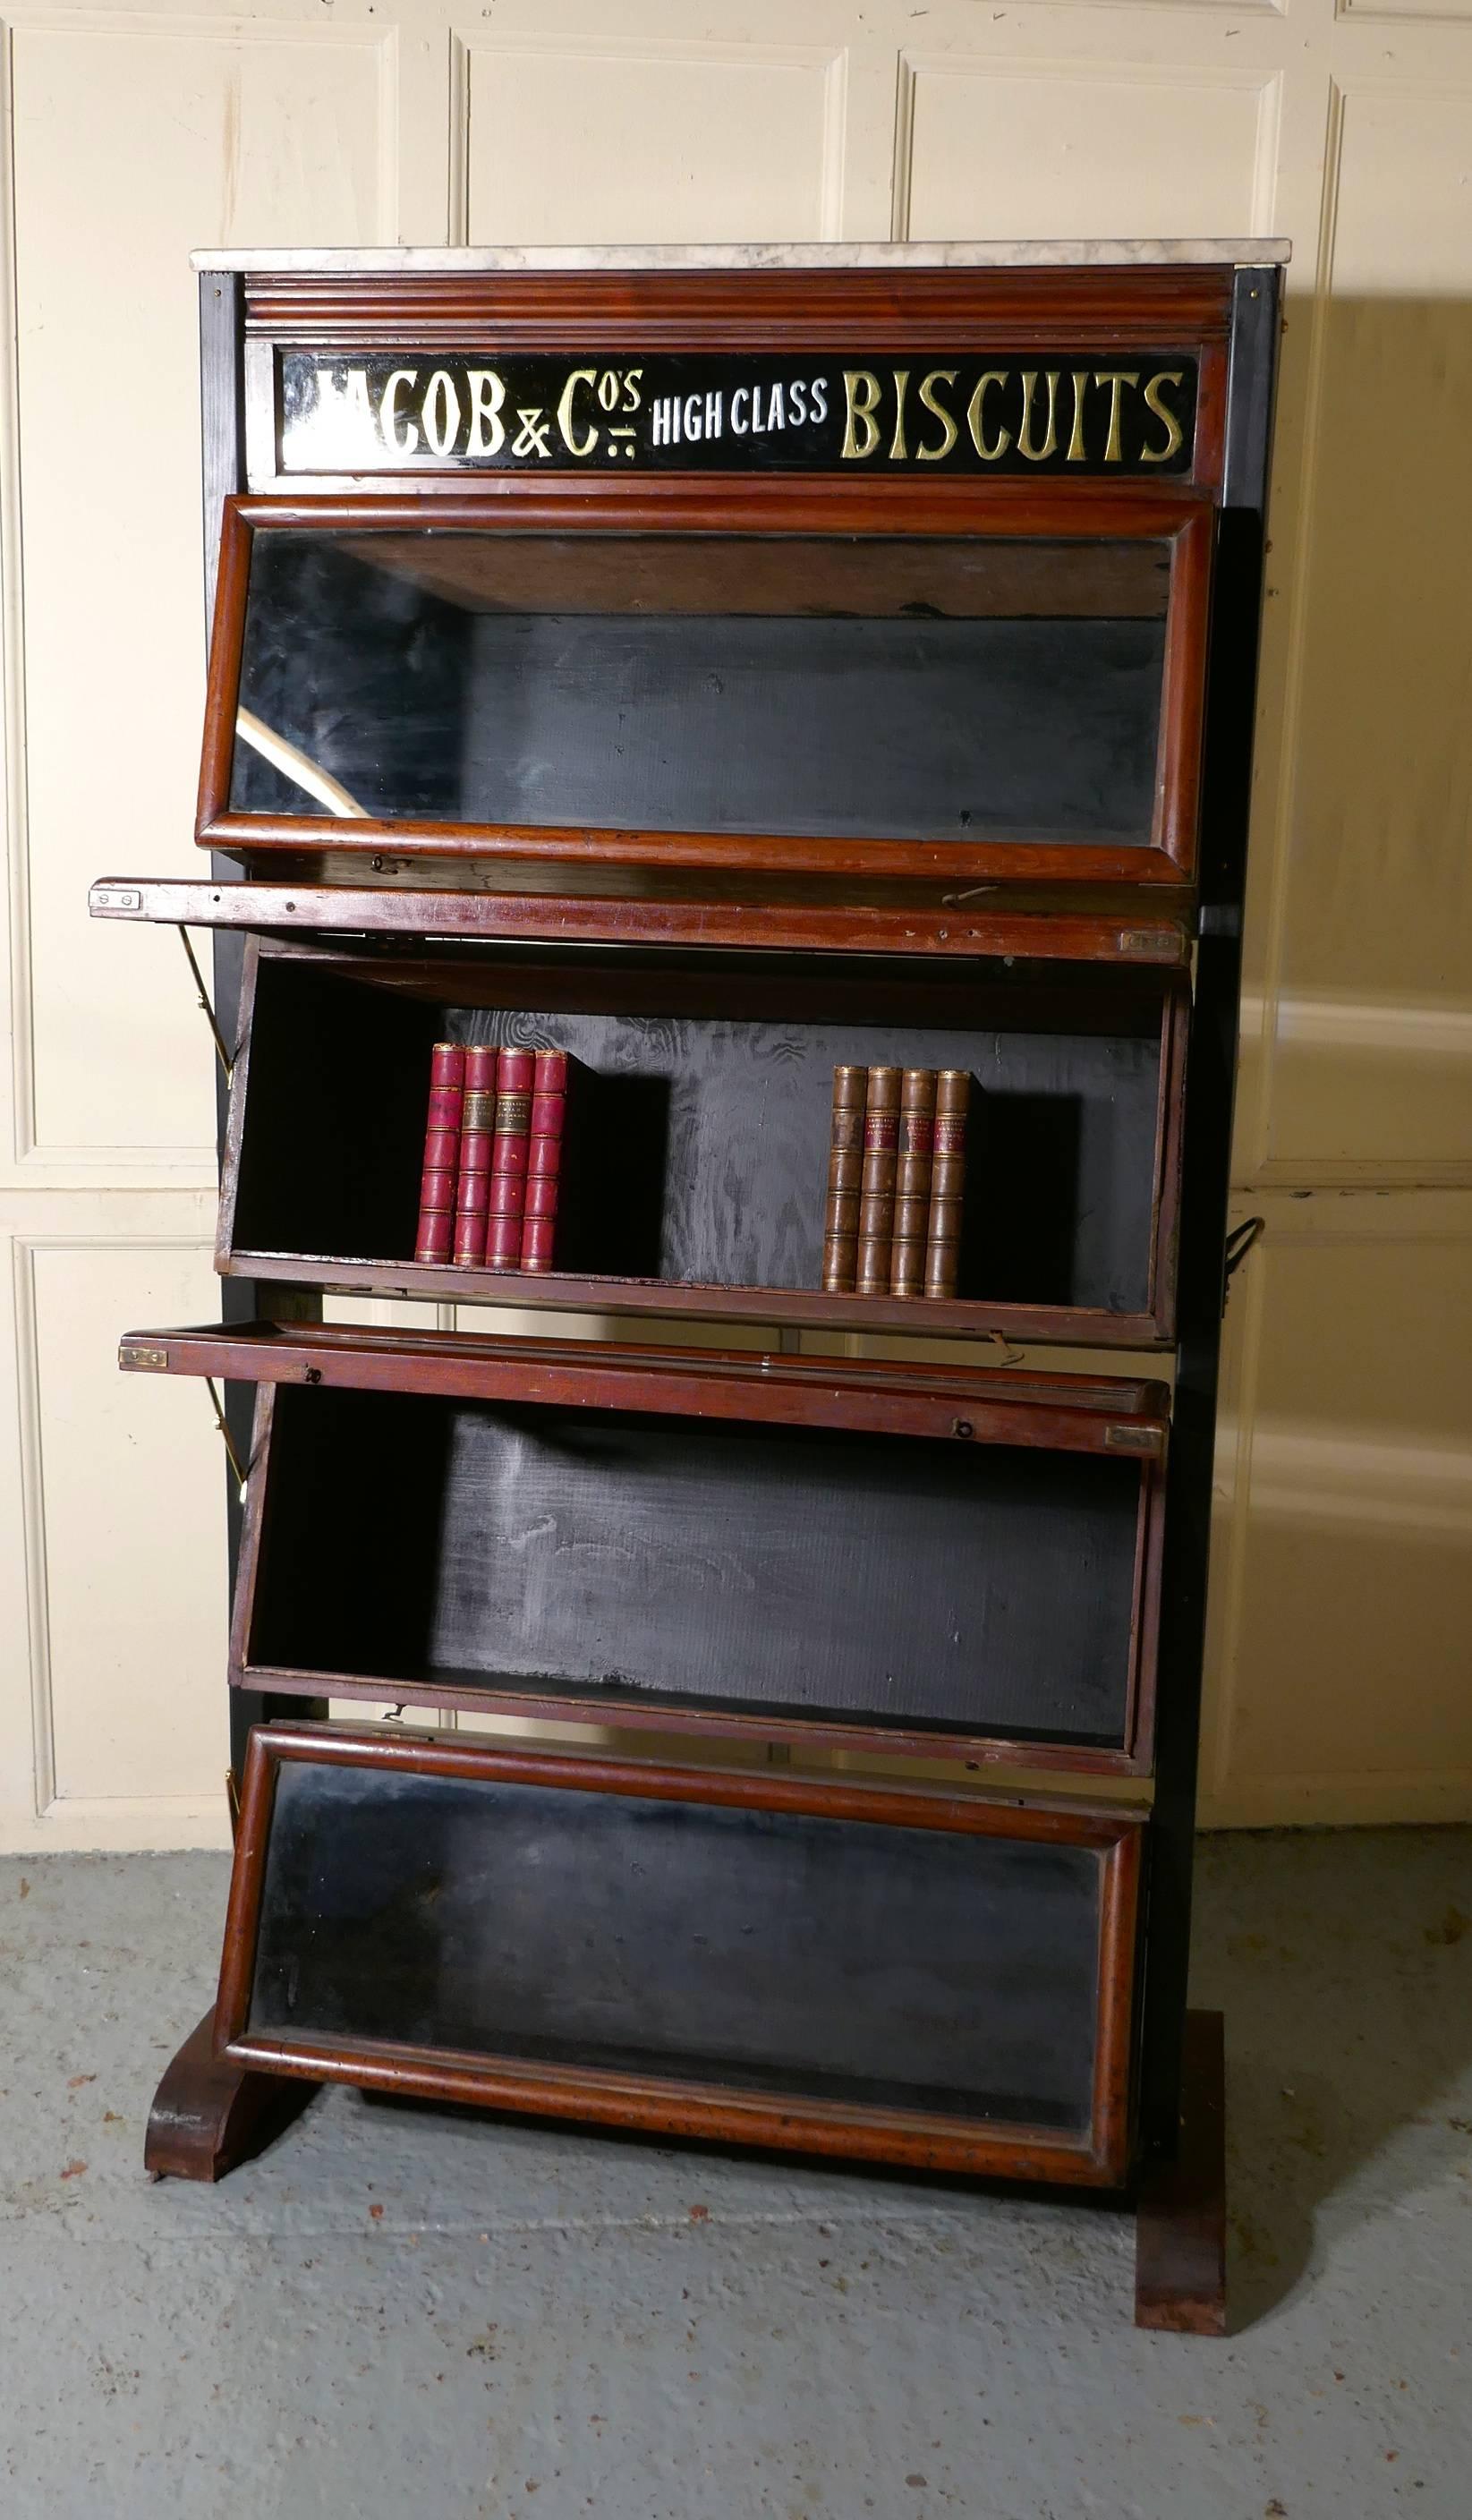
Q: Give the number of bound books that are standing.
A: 8